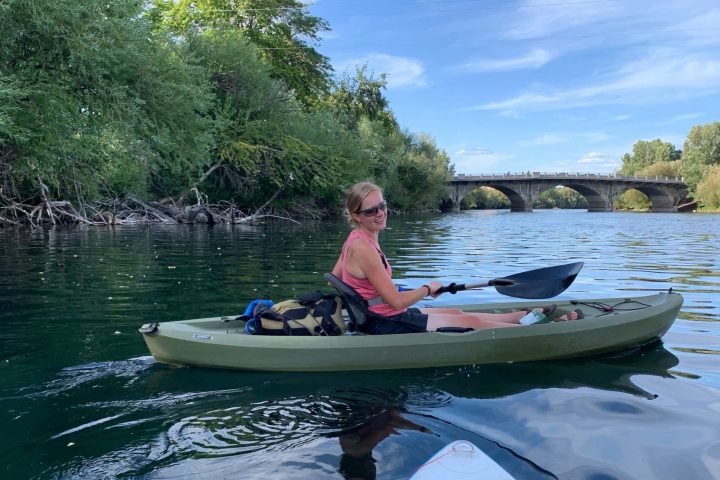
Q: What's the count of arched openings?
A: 3